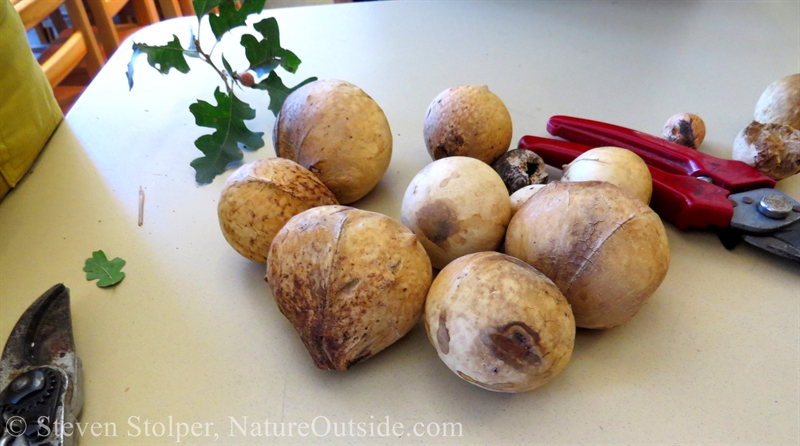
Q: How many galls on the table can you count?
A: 13